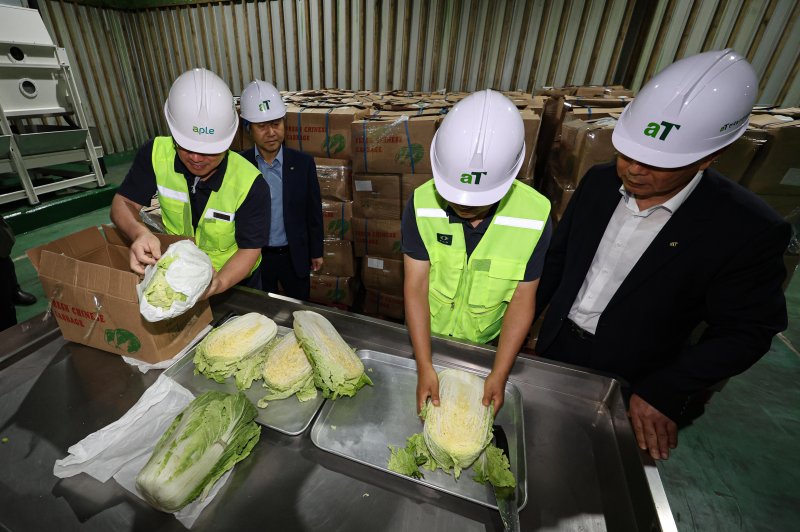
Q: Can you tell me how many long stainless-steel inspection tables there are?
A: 1